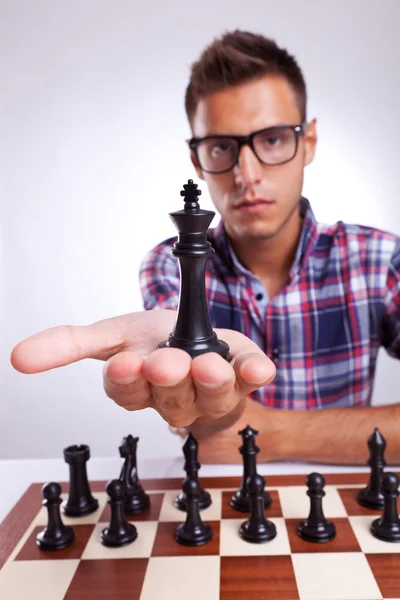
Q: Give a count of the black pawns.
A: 6